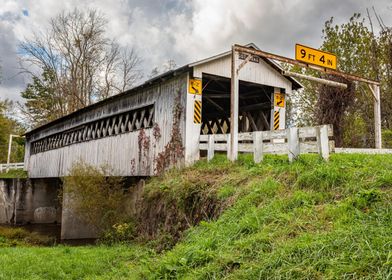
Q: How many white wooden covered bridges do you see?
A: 1